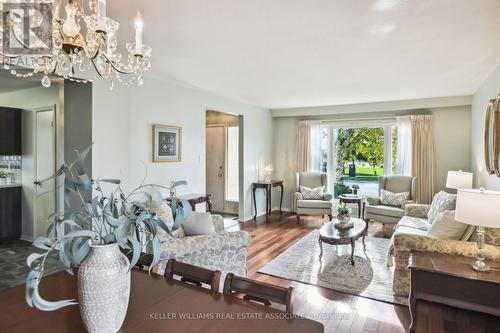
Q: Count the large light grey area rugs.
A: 1